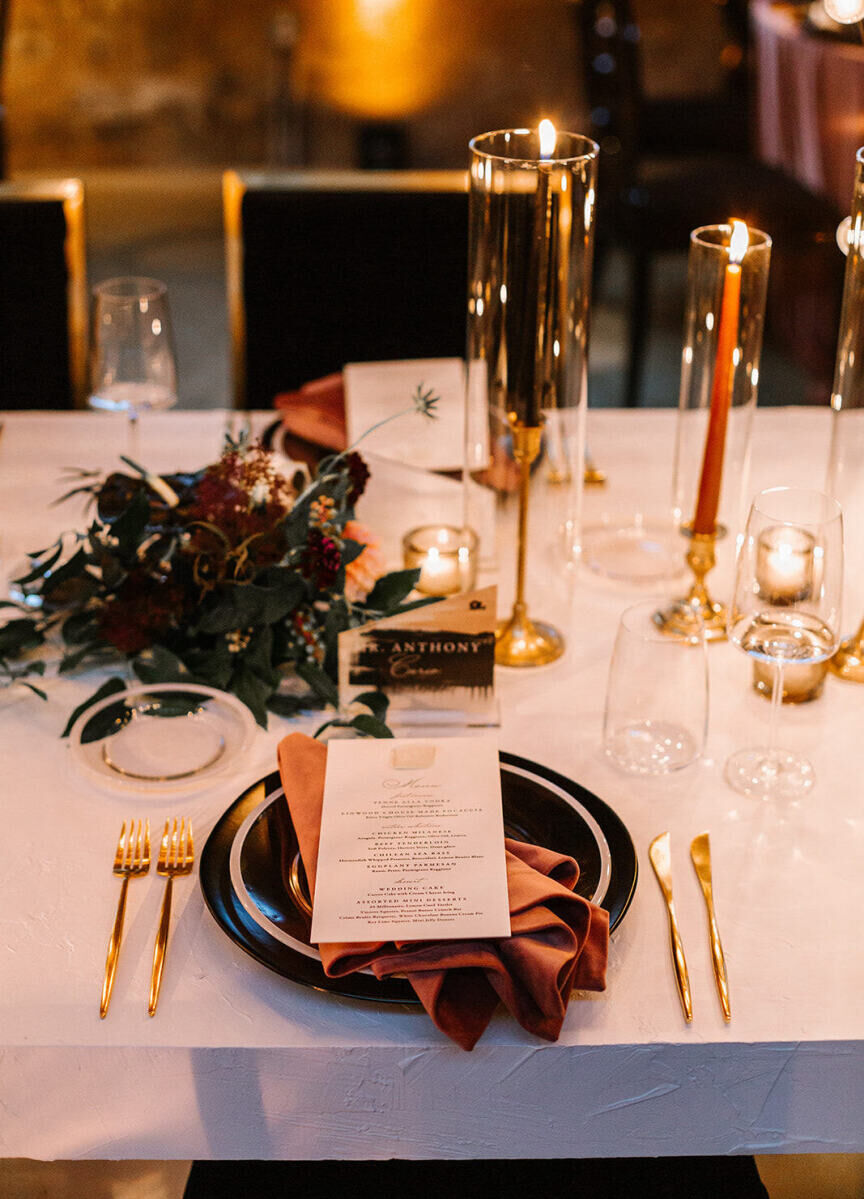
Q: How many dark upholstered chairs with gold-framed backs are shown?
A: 2